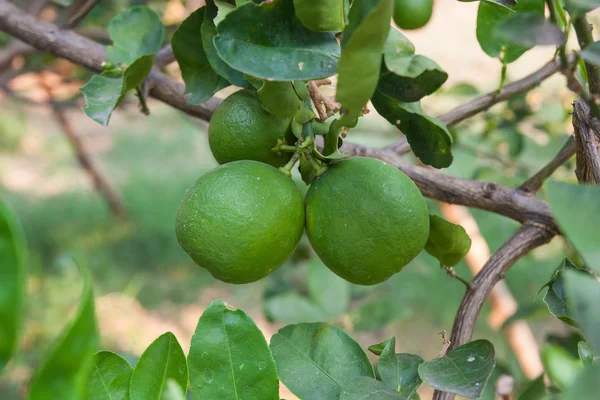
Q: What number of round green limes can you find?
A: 4